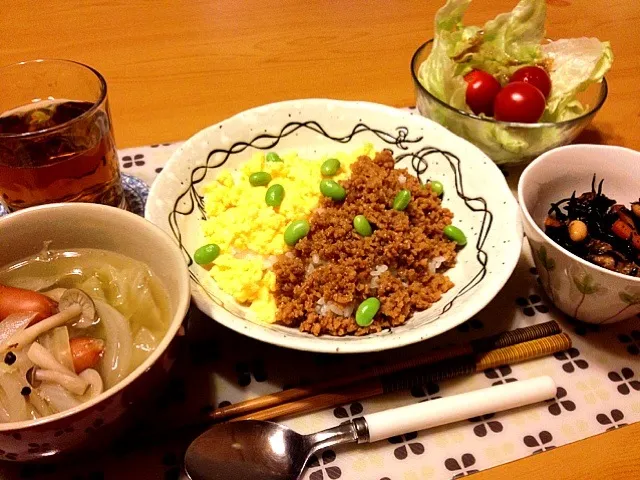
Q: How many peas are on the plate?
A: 12